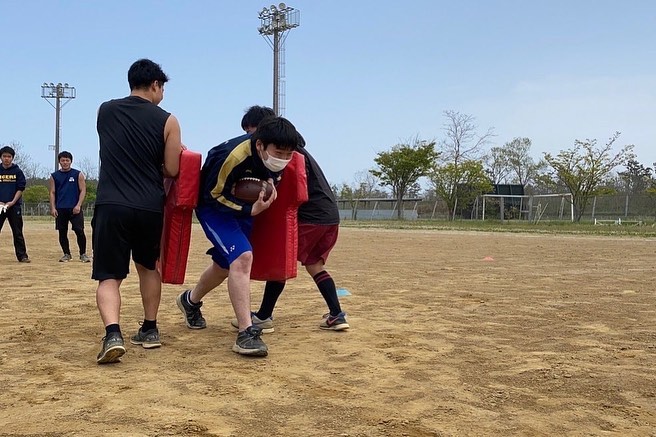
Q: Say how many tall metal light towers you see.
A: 2